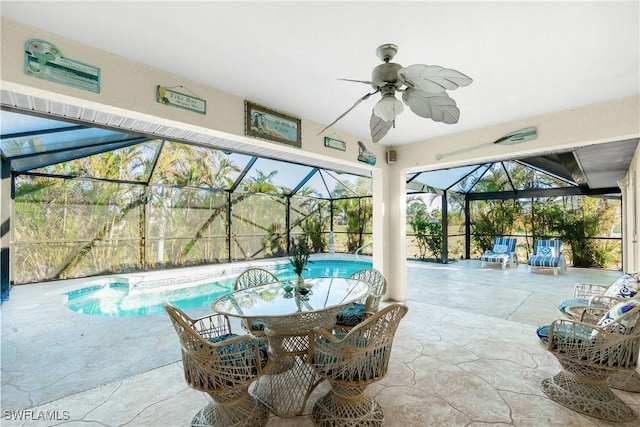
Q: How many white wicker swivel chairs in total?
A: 6